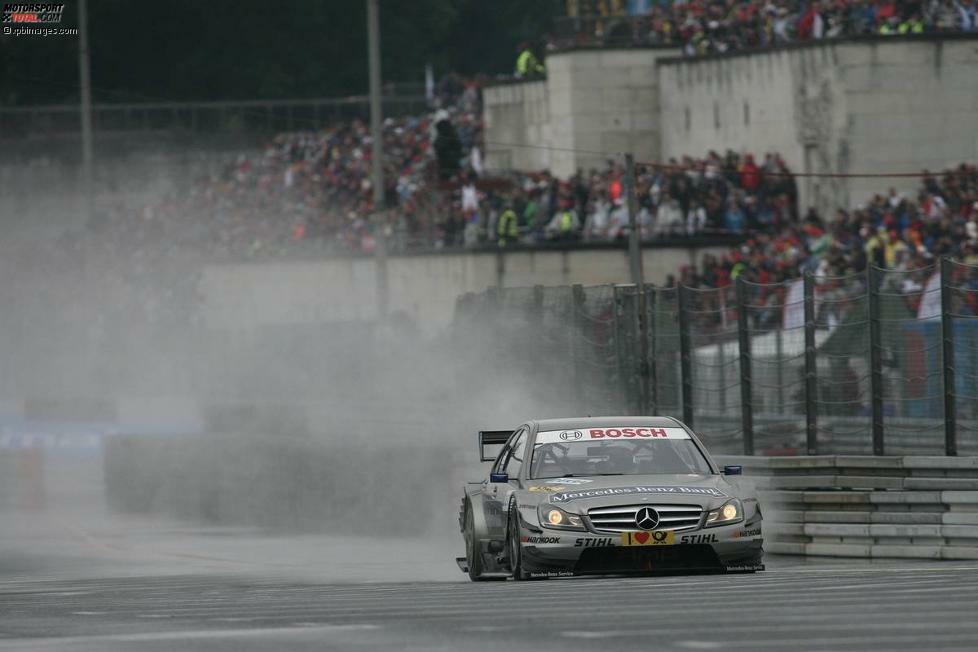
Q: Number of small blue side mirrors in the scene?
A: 2